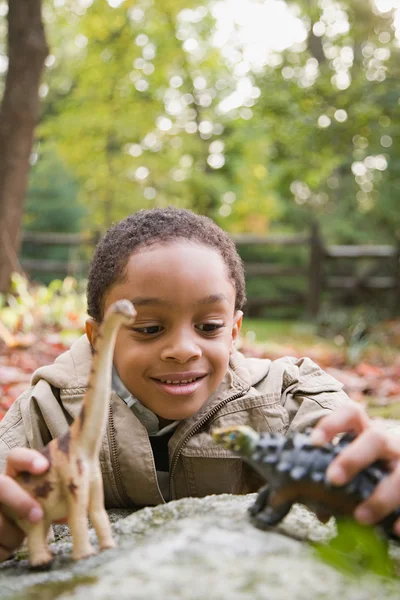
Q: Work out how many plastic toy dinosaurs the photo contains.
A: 2